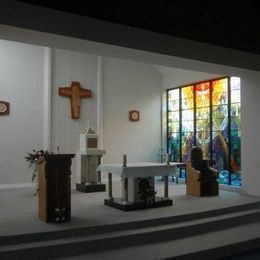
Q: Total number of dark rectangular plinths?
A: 2